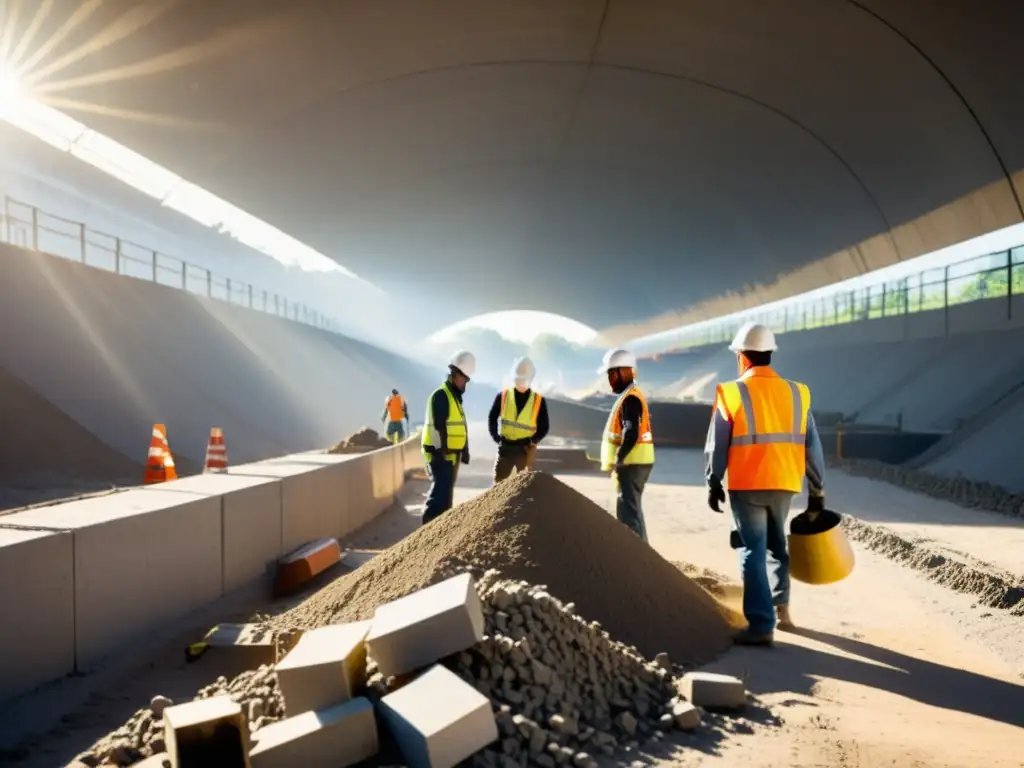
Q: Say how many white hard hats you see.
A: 4